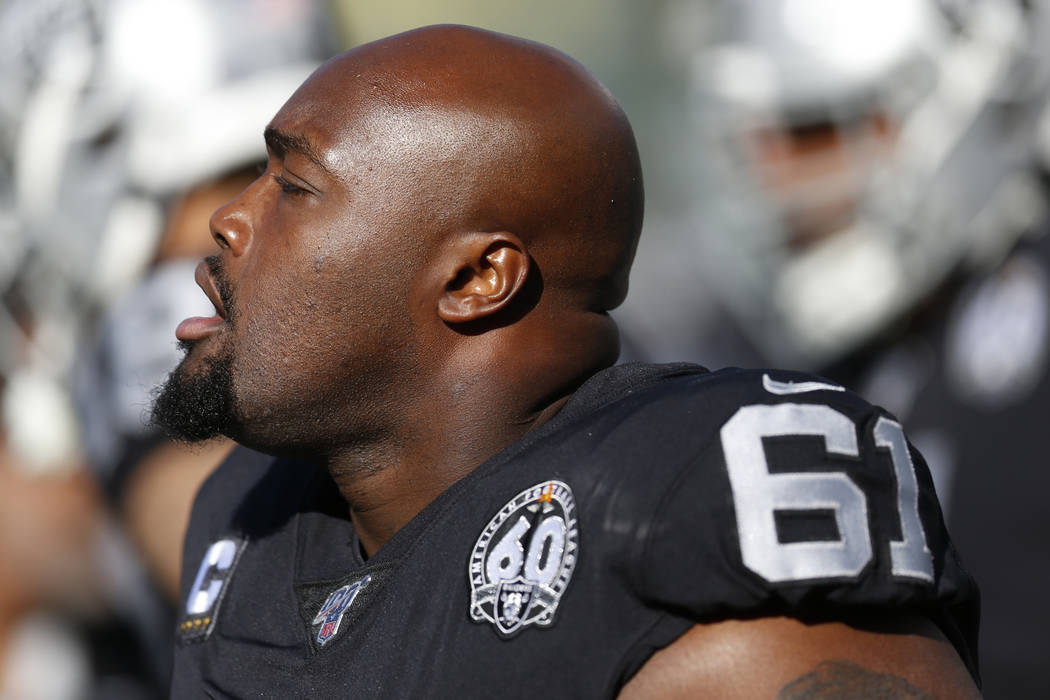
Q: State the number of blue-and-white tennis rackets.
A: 0